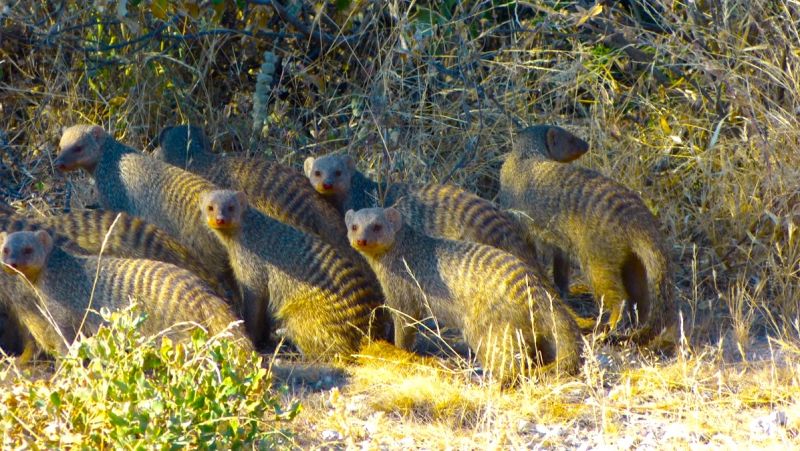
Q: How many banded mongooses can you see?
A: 8